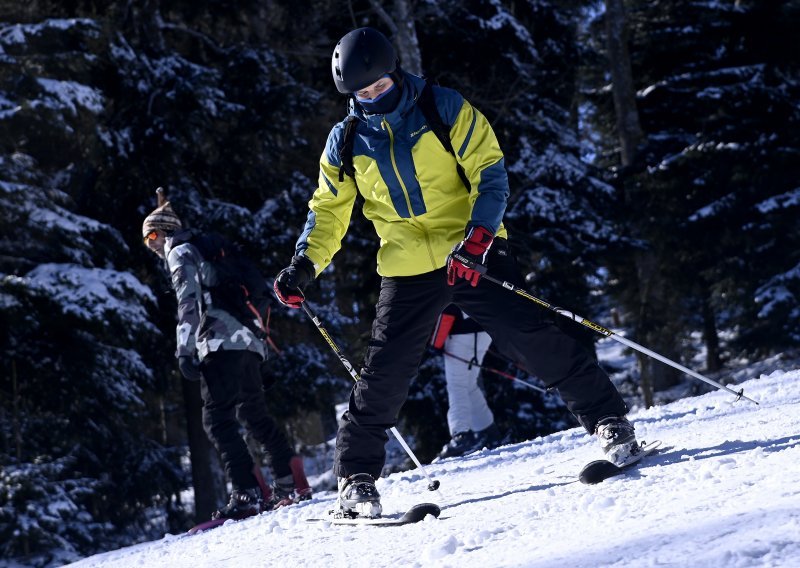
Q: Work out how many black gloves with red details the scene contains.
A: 2